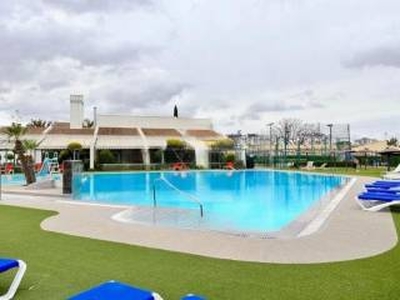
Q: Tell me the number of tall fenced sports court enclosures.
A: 1